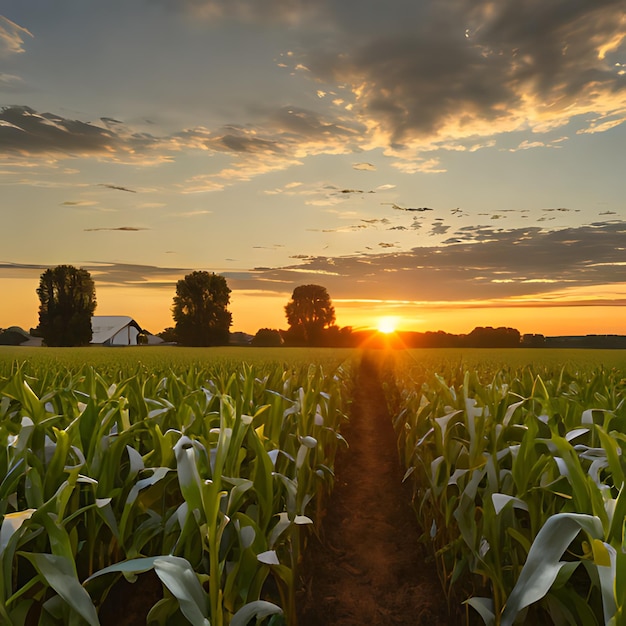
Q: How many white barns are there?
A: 1